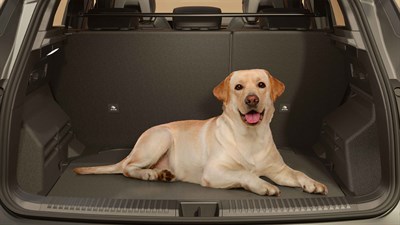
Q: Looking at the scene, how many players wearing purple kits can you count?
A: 0